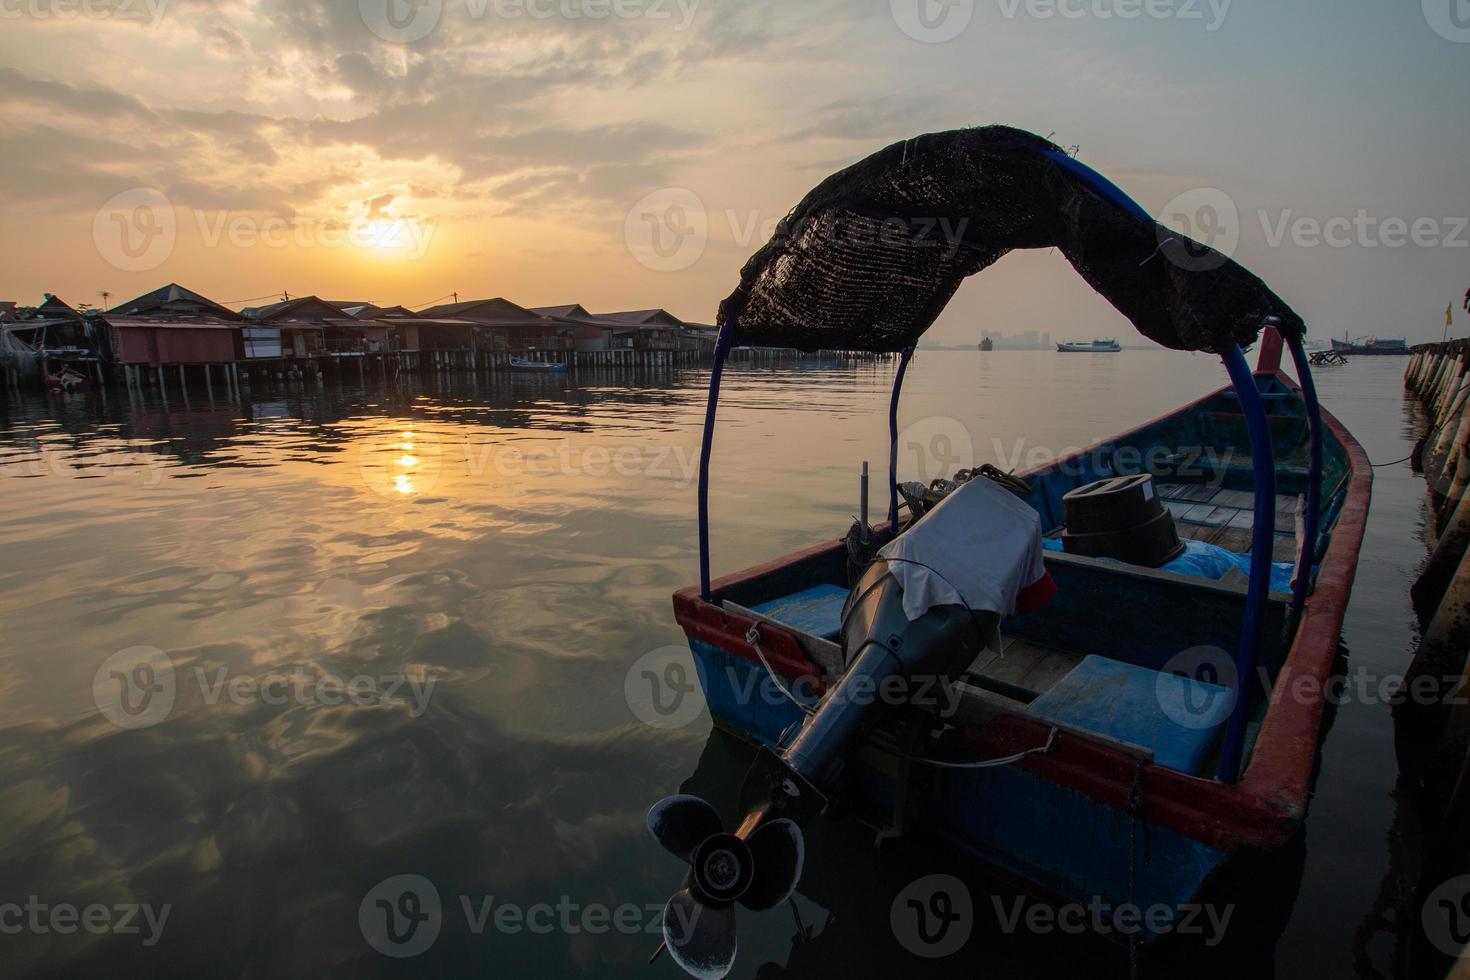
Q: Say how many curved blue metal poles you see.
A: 4